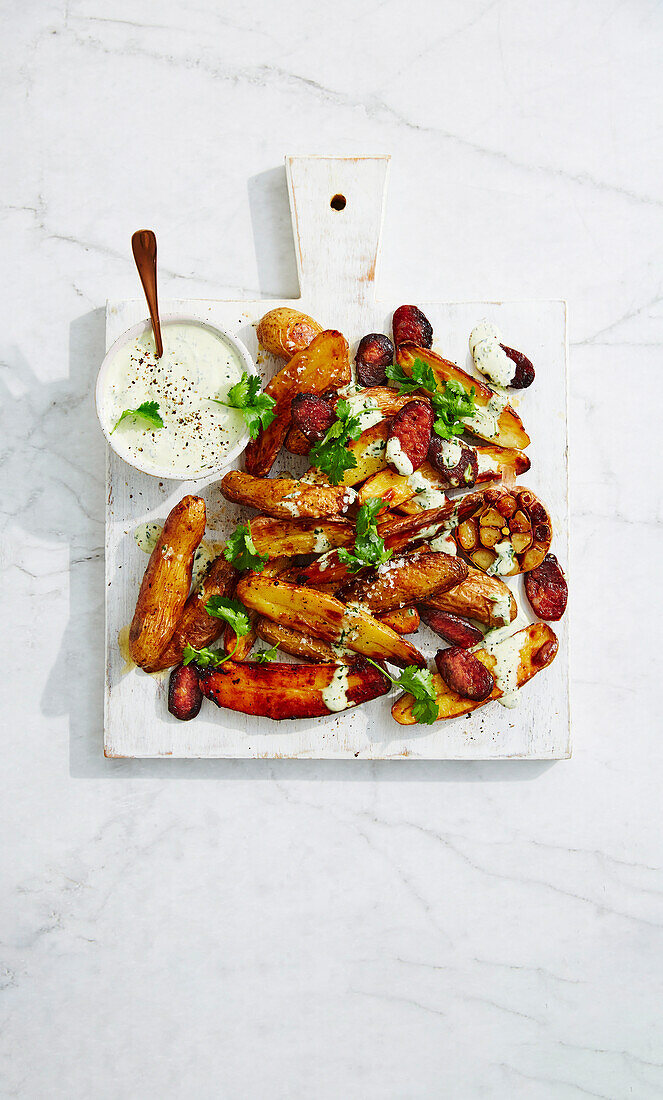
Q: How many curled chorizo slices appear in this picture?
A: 10